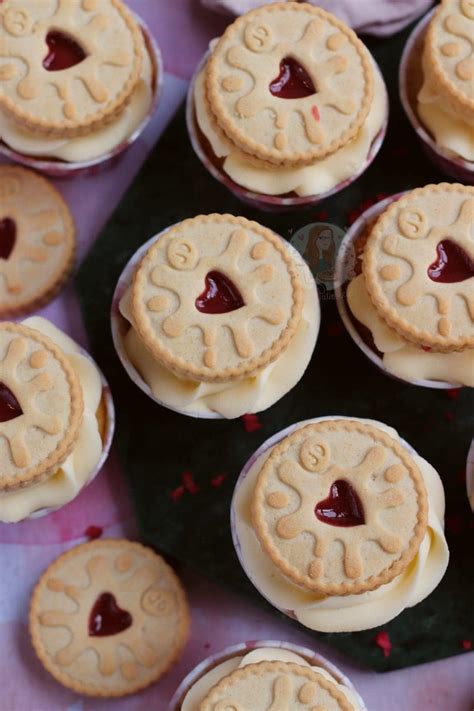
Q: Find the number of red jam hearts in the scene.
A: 8